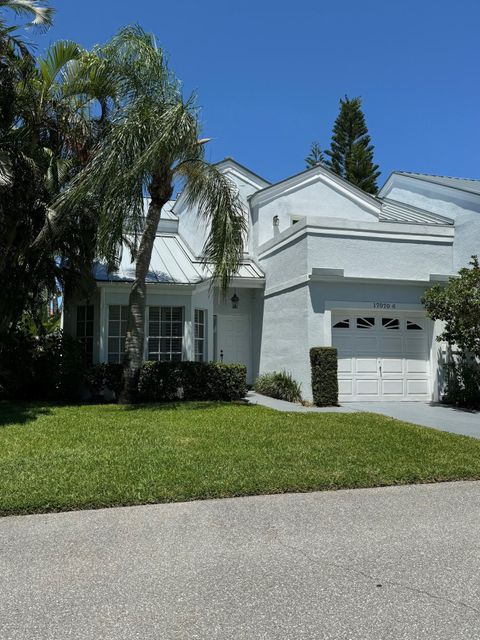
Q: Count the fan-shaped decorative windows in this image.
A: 4